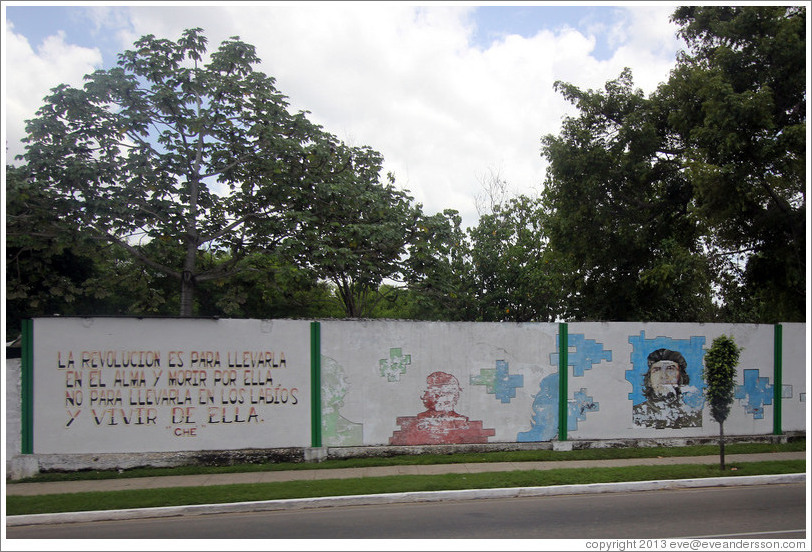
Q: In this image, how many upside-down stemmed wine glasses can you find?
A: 0